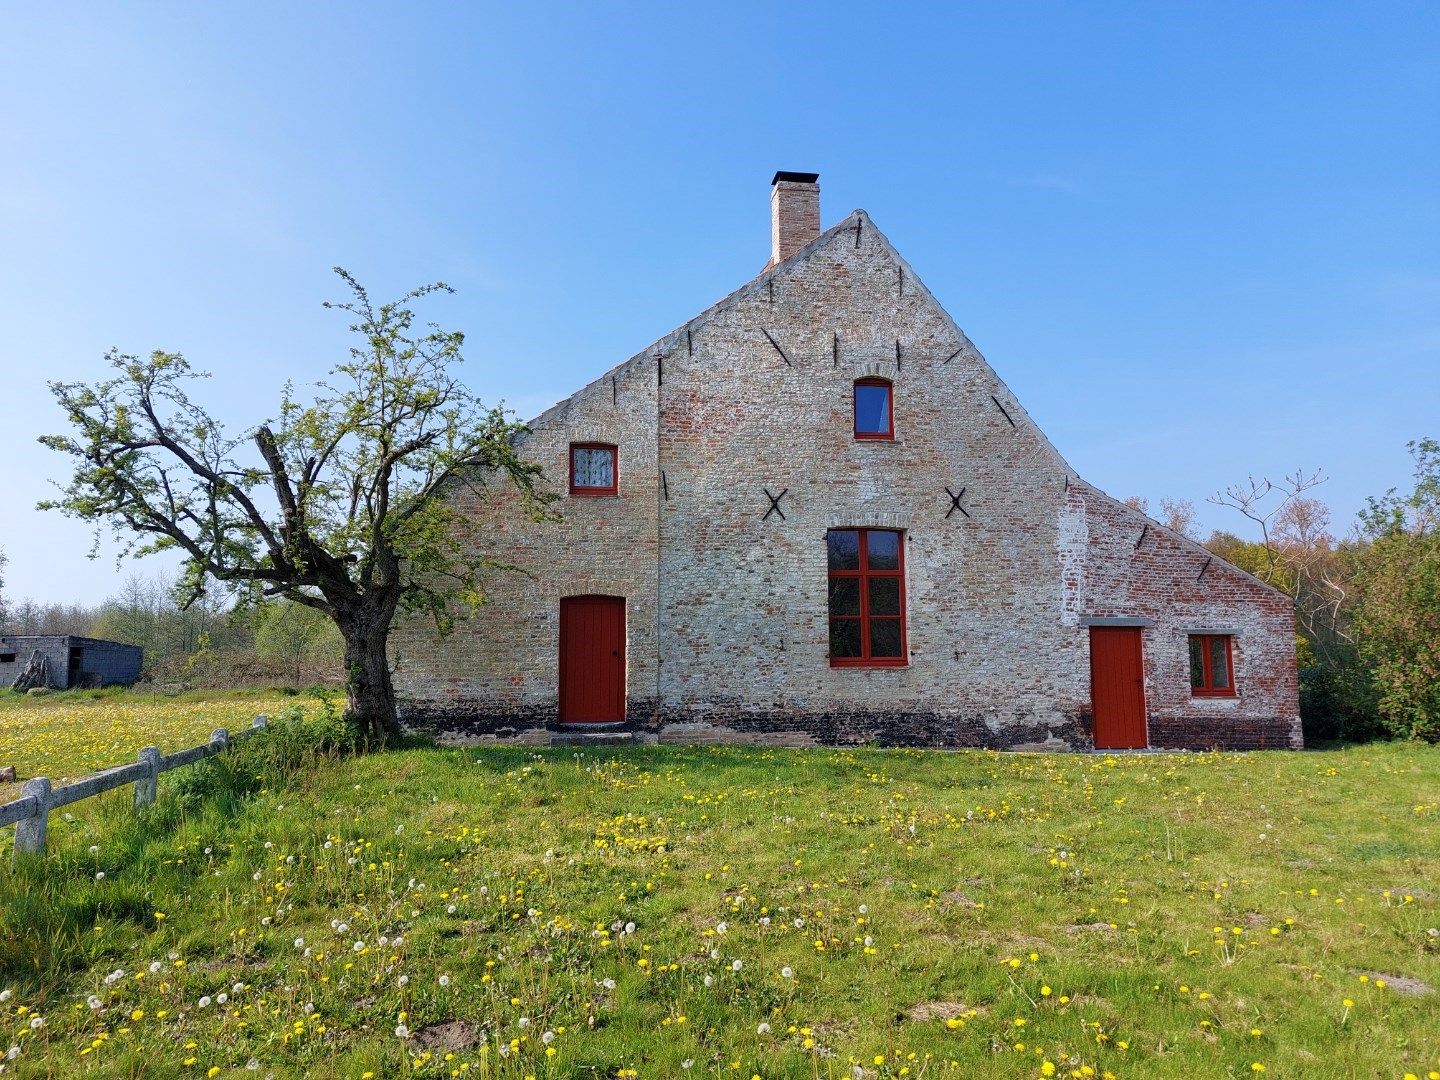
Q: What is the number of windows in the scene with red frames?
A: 4